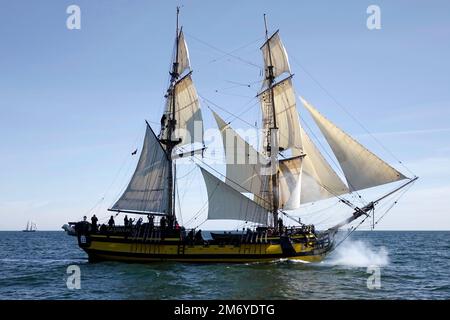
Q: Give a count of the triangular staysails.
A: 4